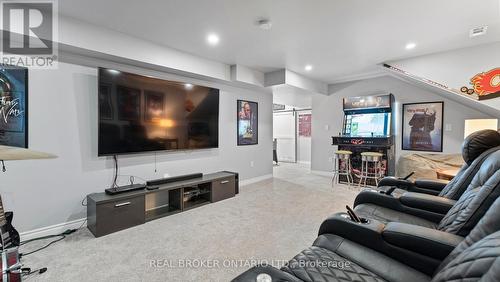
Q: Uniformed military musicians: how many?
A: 0